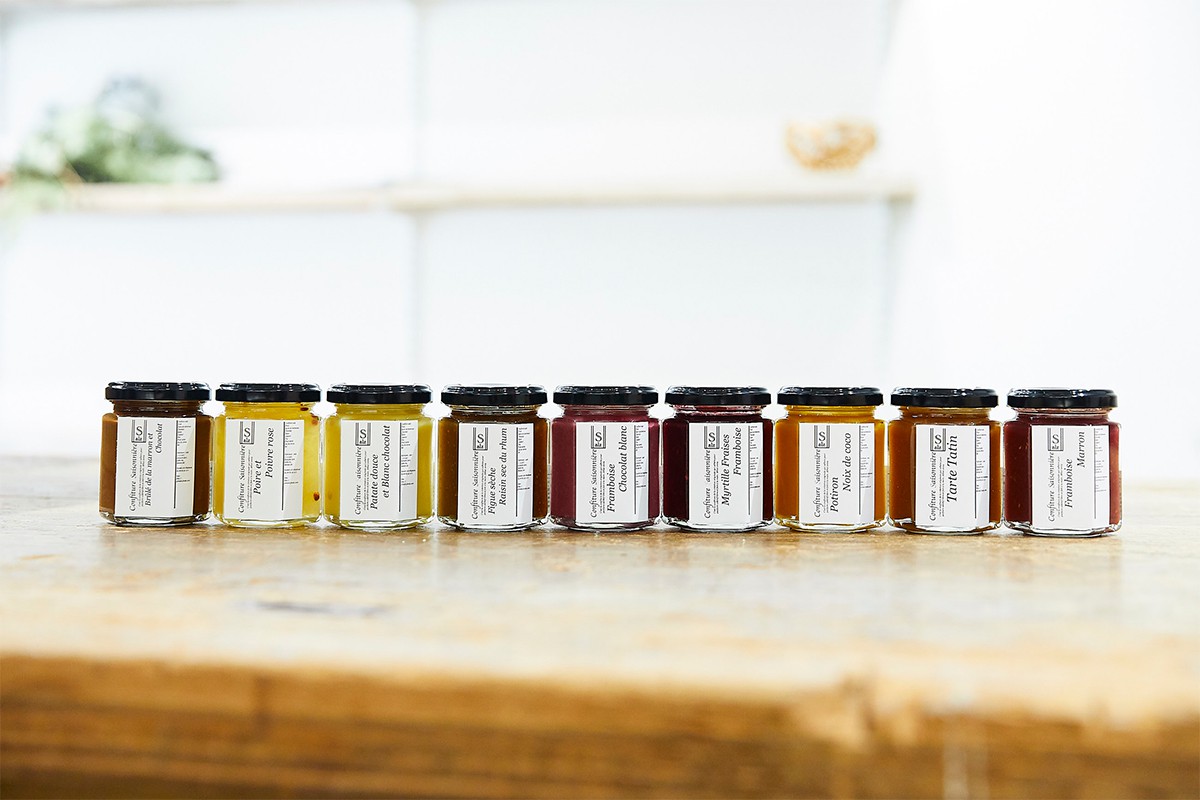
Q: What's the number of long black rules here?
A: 9